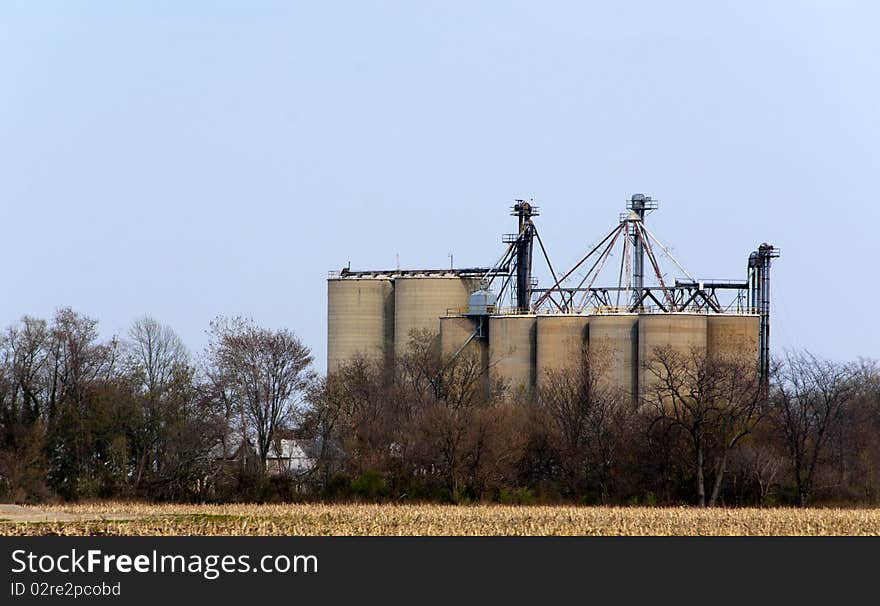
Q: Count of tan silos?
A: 8